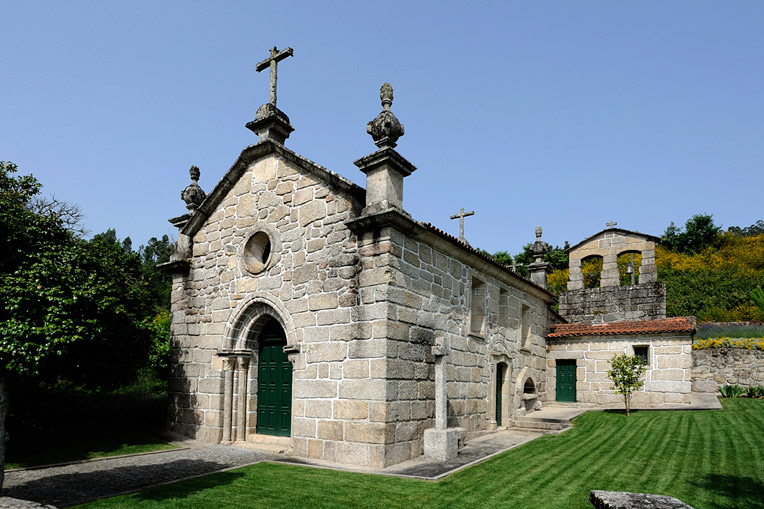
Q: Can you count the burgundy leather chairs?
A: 0